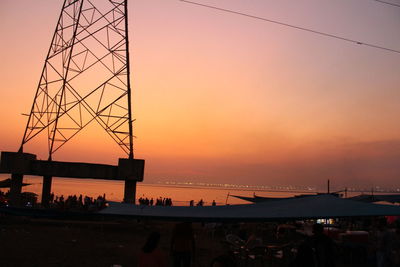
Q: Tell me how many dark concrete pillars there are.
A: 3